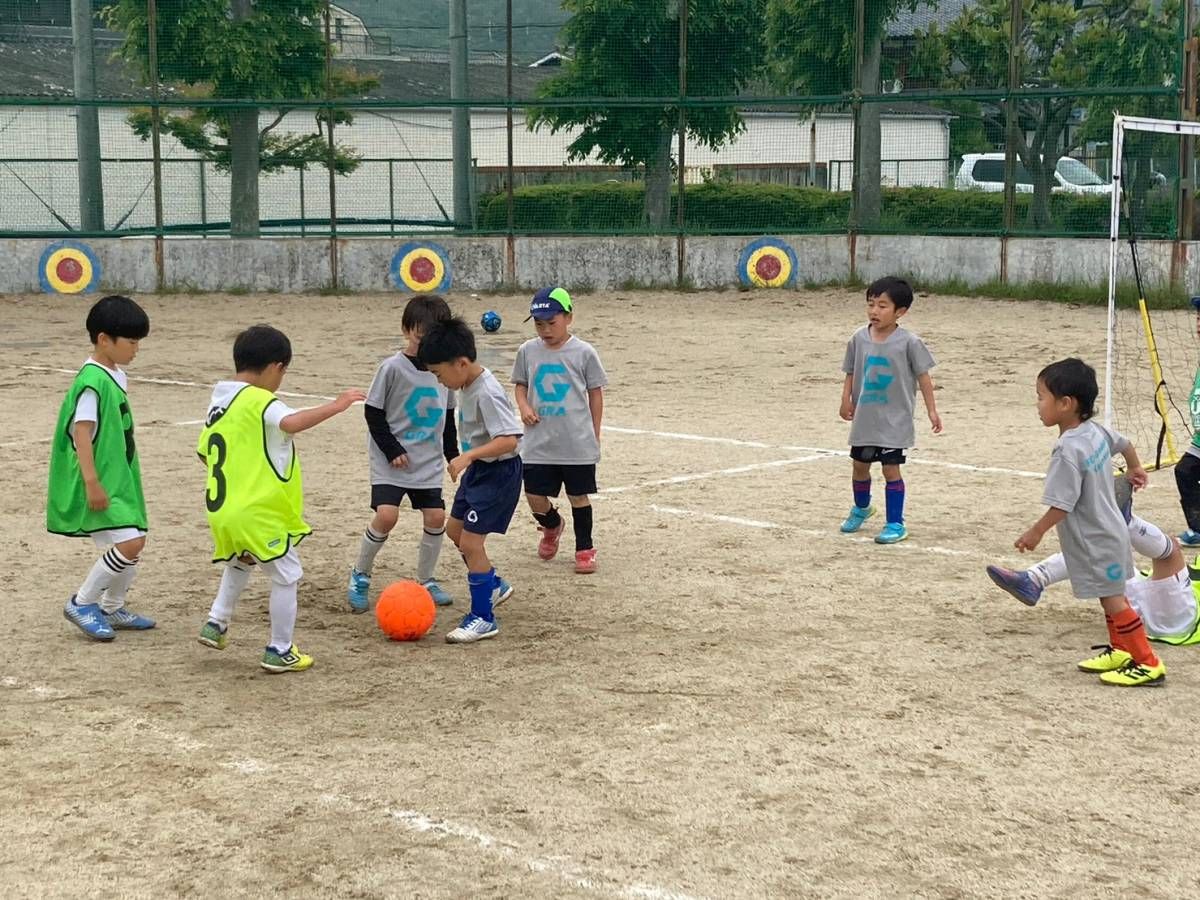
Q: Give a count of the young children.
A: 9